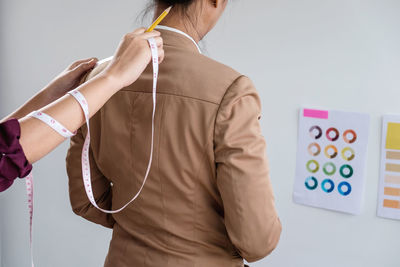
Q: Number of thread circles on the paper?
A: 12